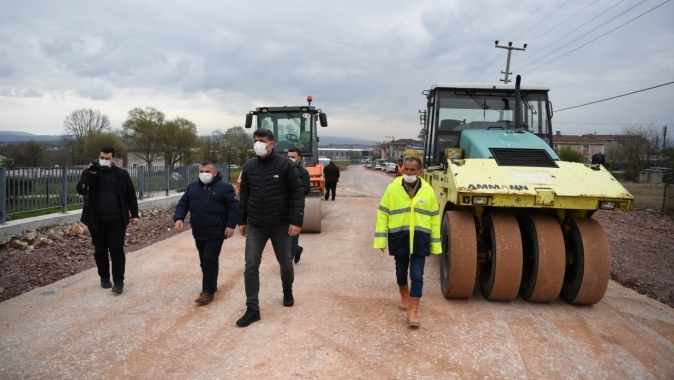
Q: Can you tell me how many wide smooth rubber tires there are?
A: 4